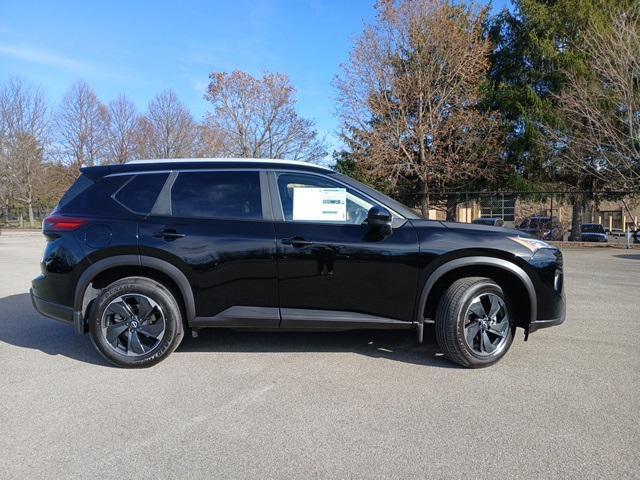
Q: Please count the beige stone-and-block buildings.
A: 1